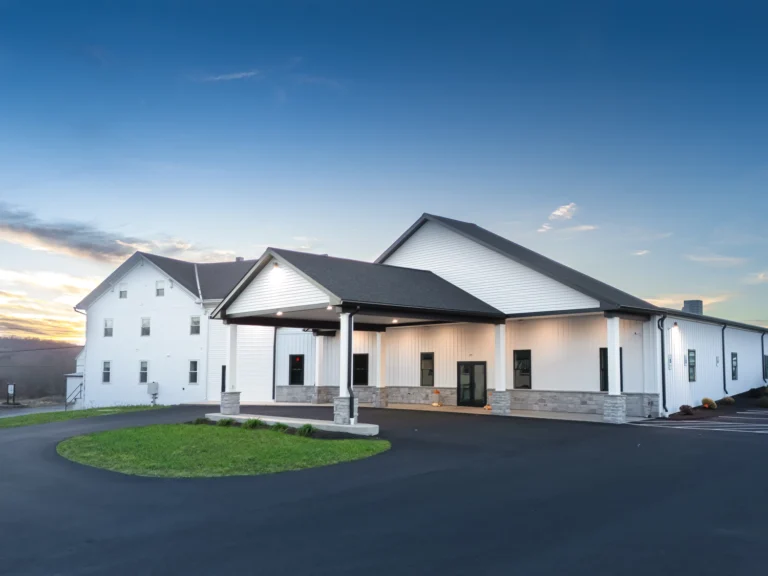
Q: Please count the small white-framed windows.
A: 8